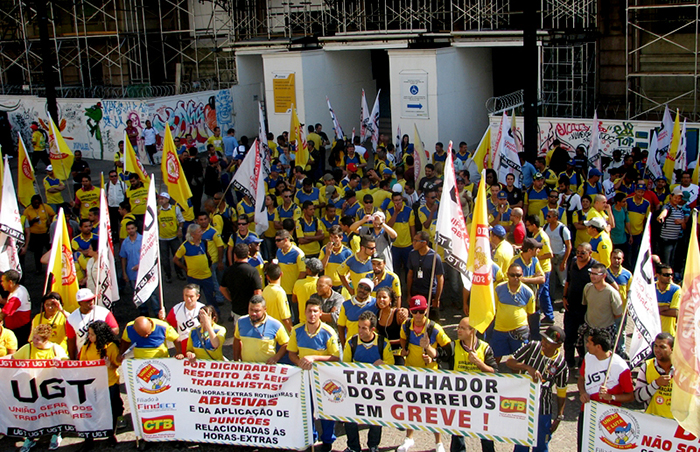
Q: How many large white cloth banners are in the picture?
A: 4